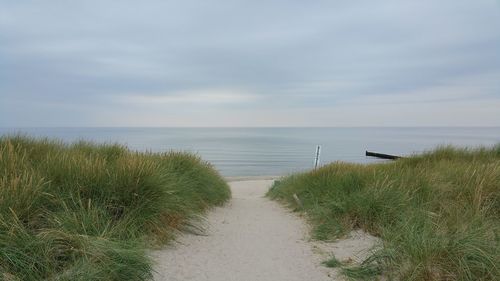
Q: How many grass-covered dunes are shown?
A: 2